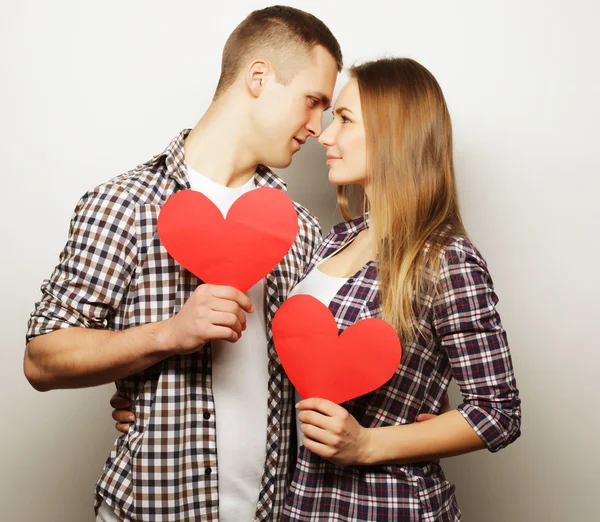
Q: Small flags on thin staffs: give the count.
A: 0